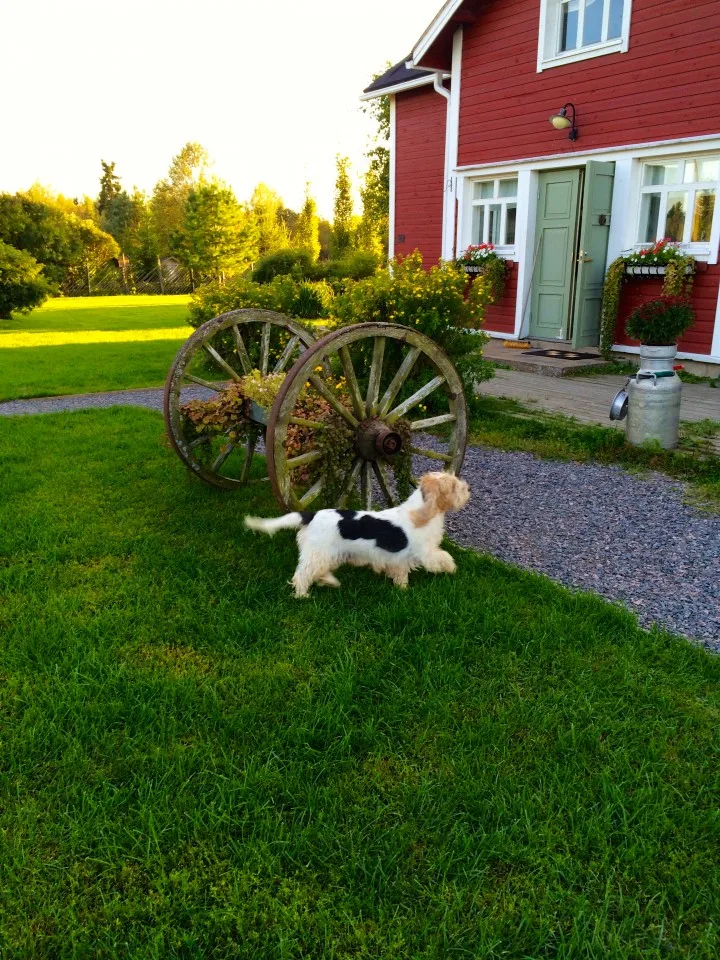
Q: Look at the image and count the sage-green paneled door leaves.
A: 2